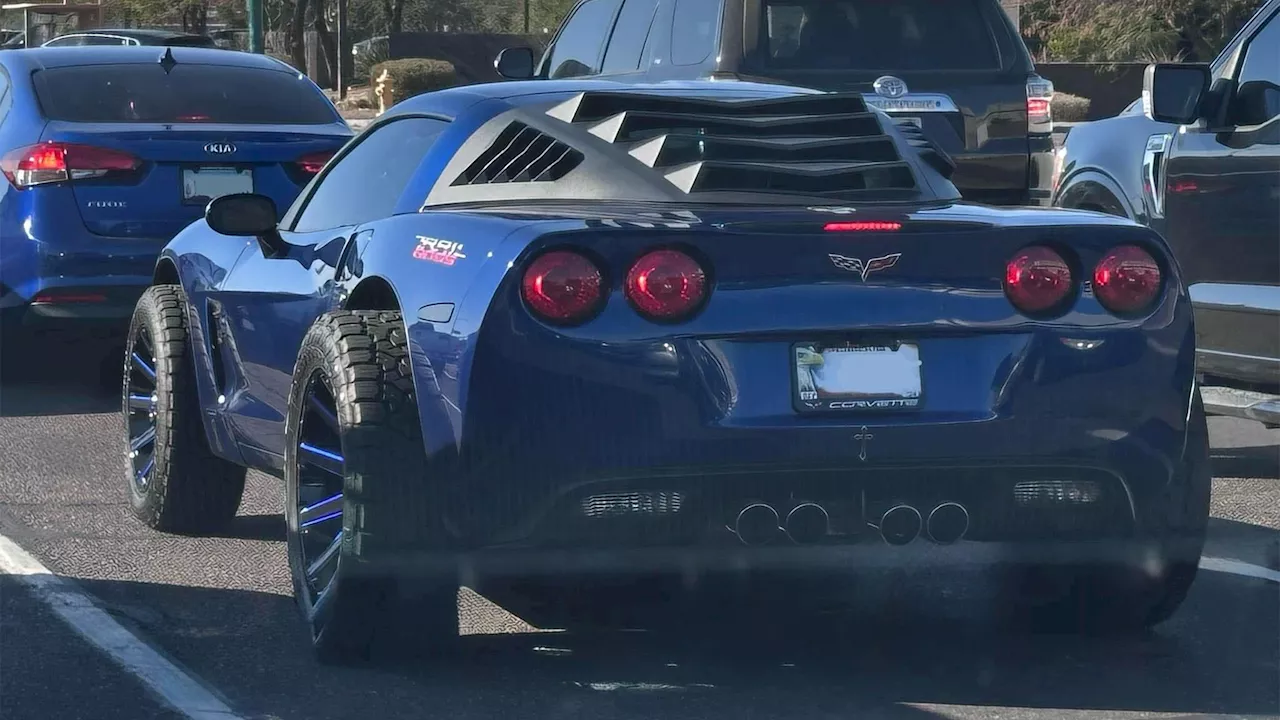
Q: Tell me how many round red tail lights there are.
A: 4